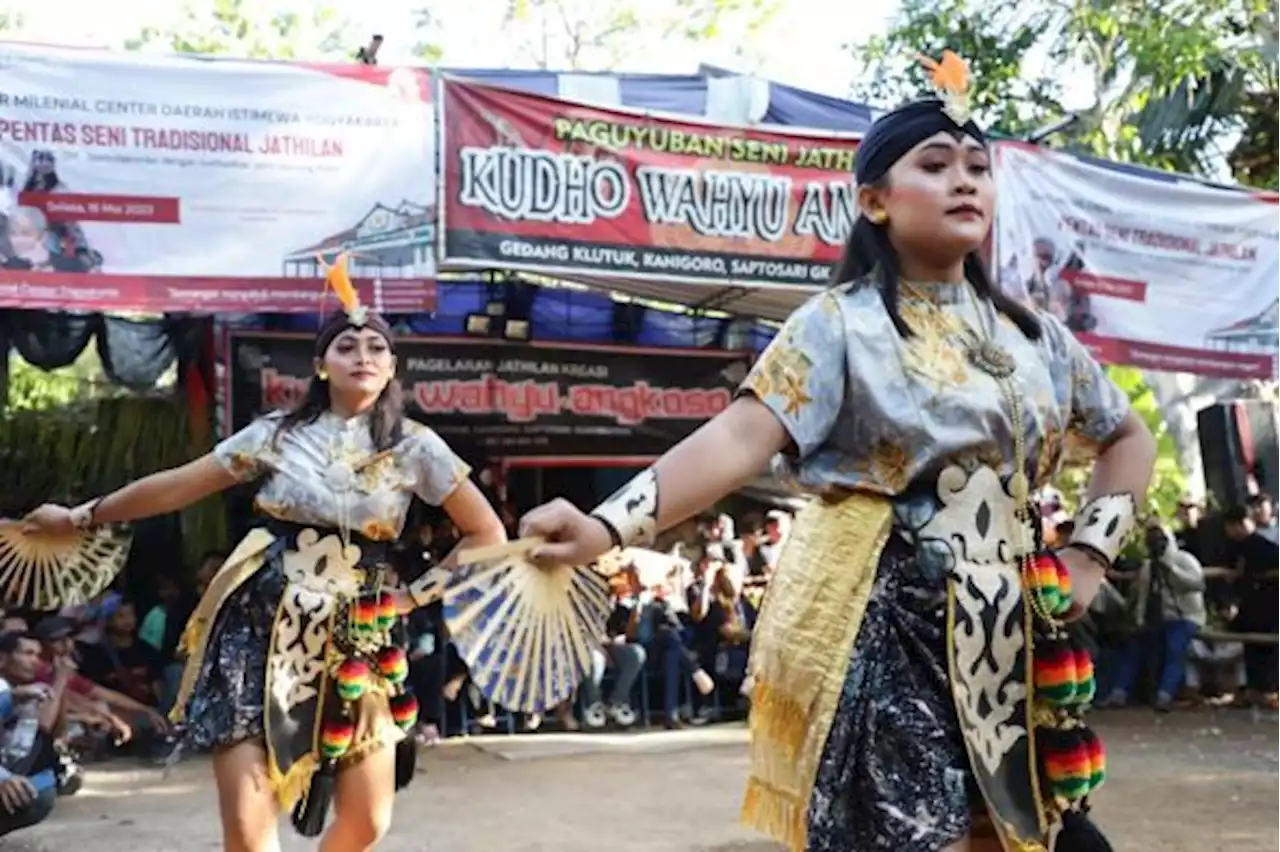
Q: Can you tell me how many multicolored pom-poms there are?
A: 12